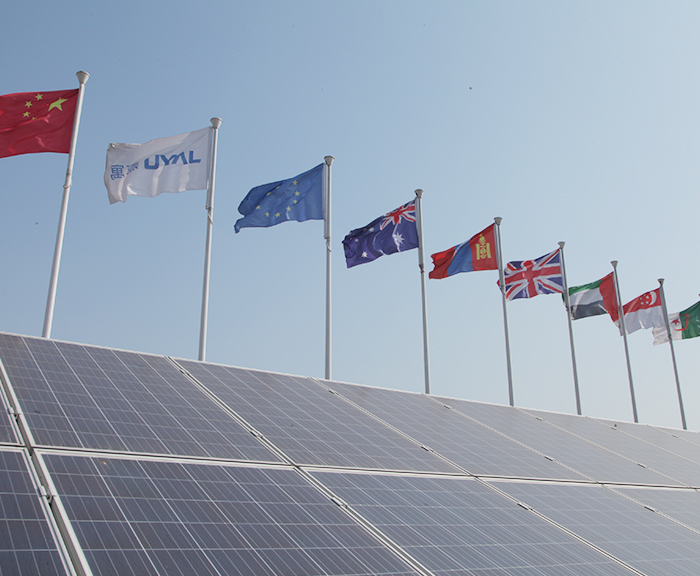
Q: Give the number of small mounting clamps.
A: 15